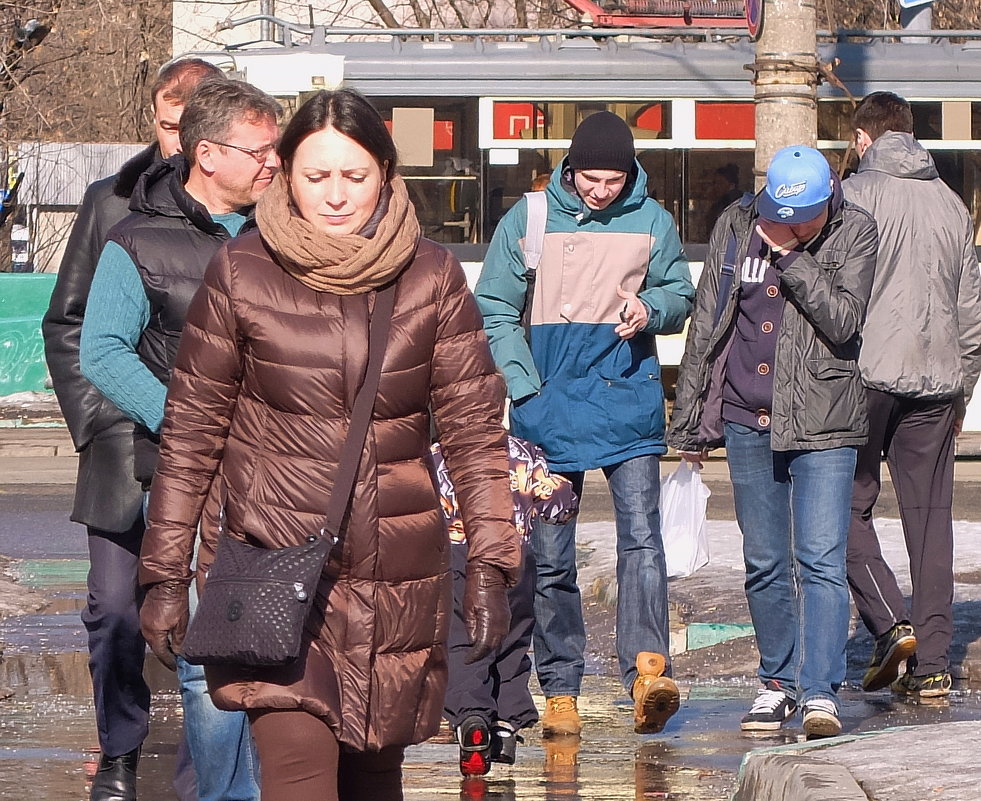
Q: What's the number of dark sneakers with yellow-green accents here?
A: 2